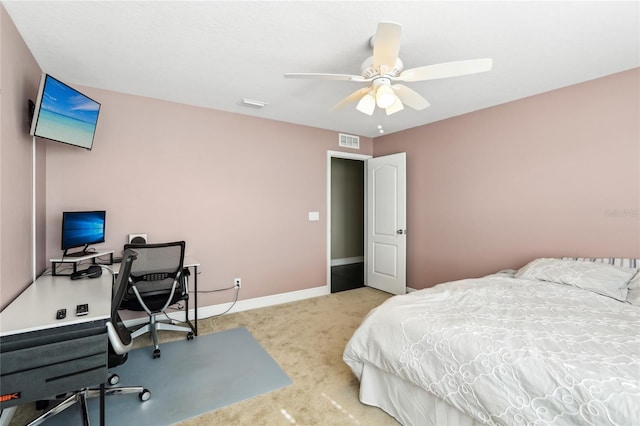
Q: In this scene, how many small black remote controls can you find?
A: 2